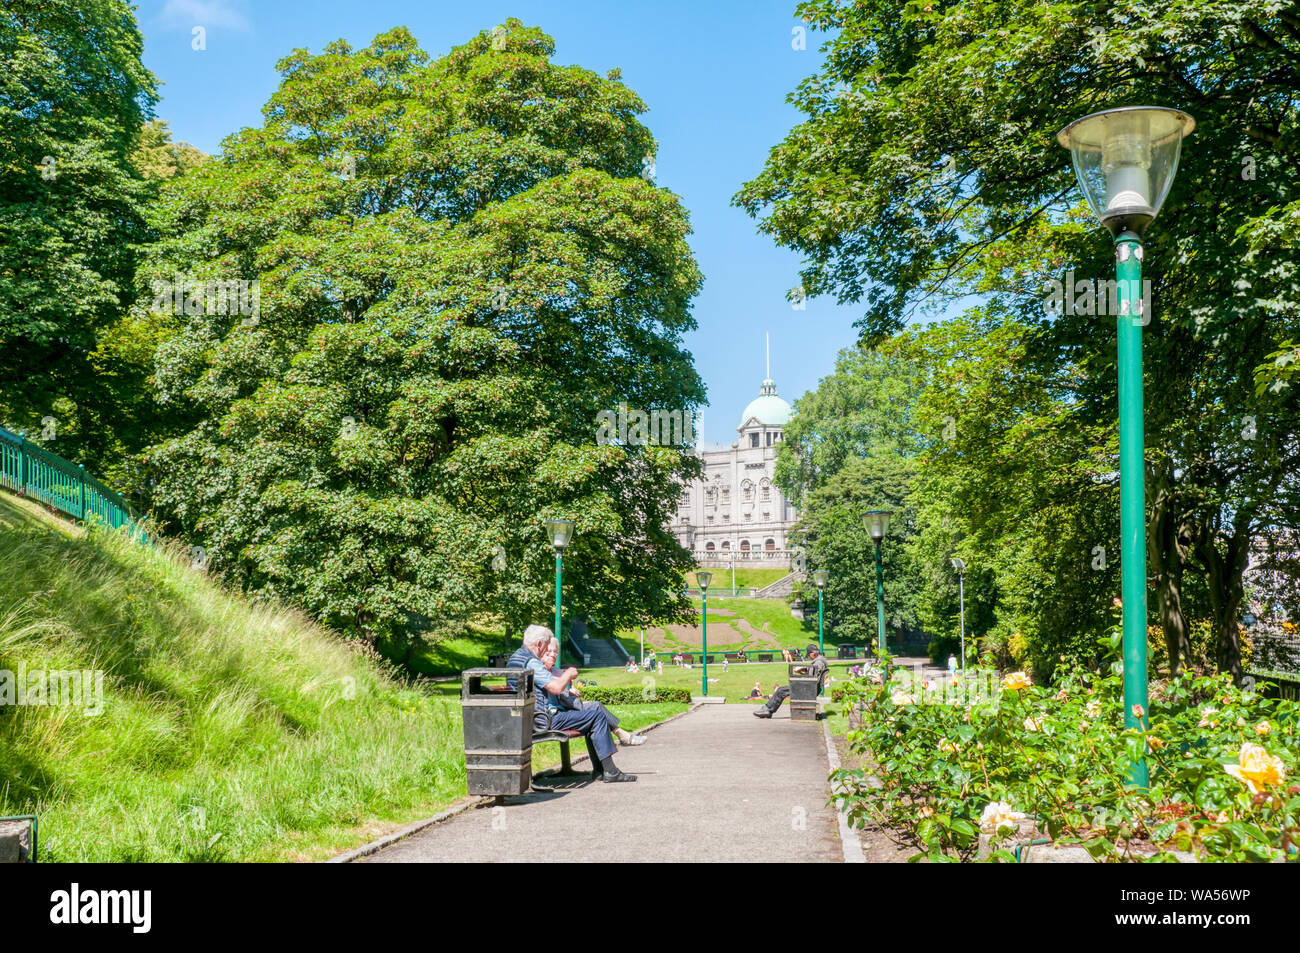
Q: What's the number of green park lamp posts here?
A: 5